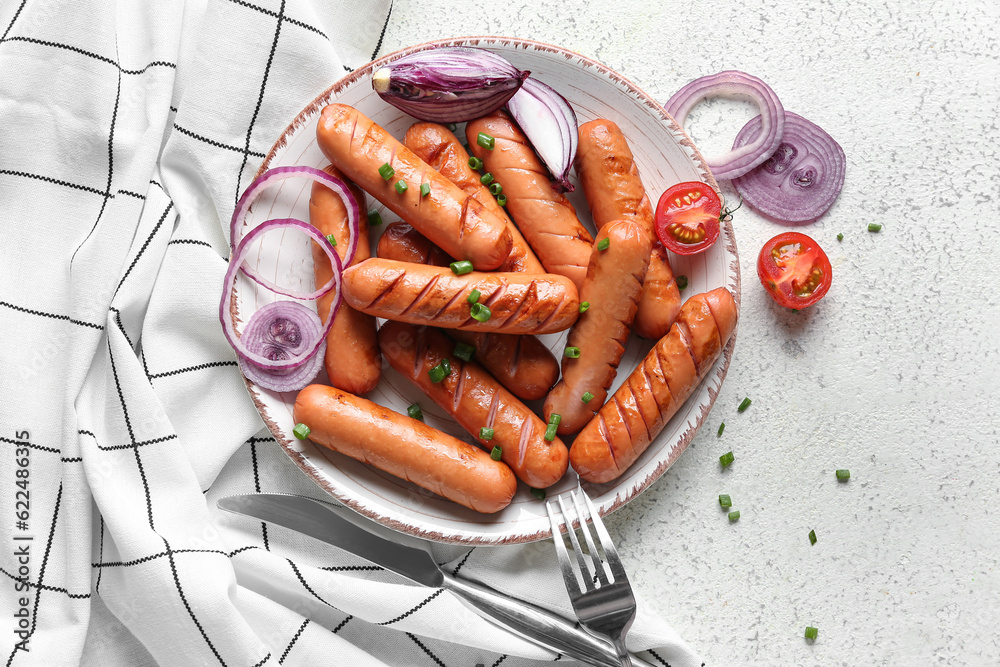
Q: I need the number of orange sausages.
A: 11